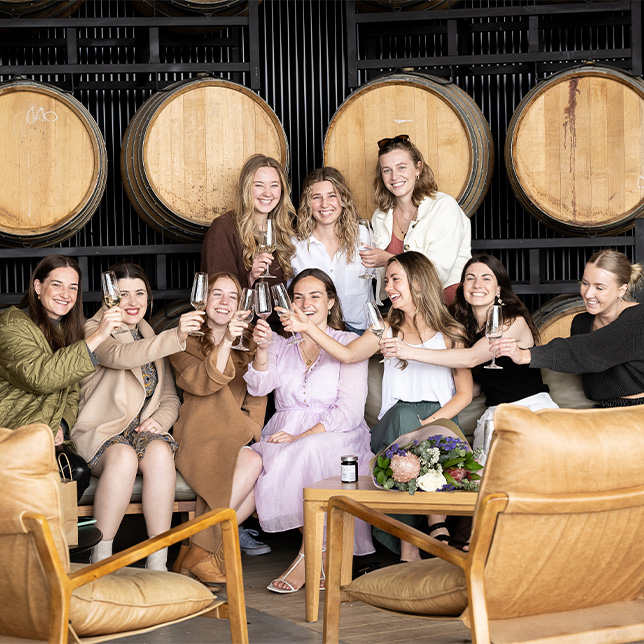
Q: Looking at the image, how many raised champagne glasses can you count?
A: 9